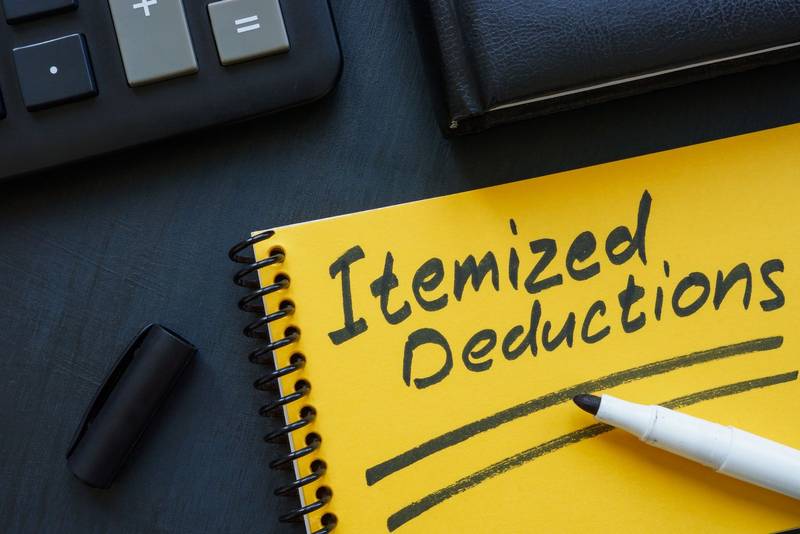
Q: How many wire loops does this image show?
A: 12